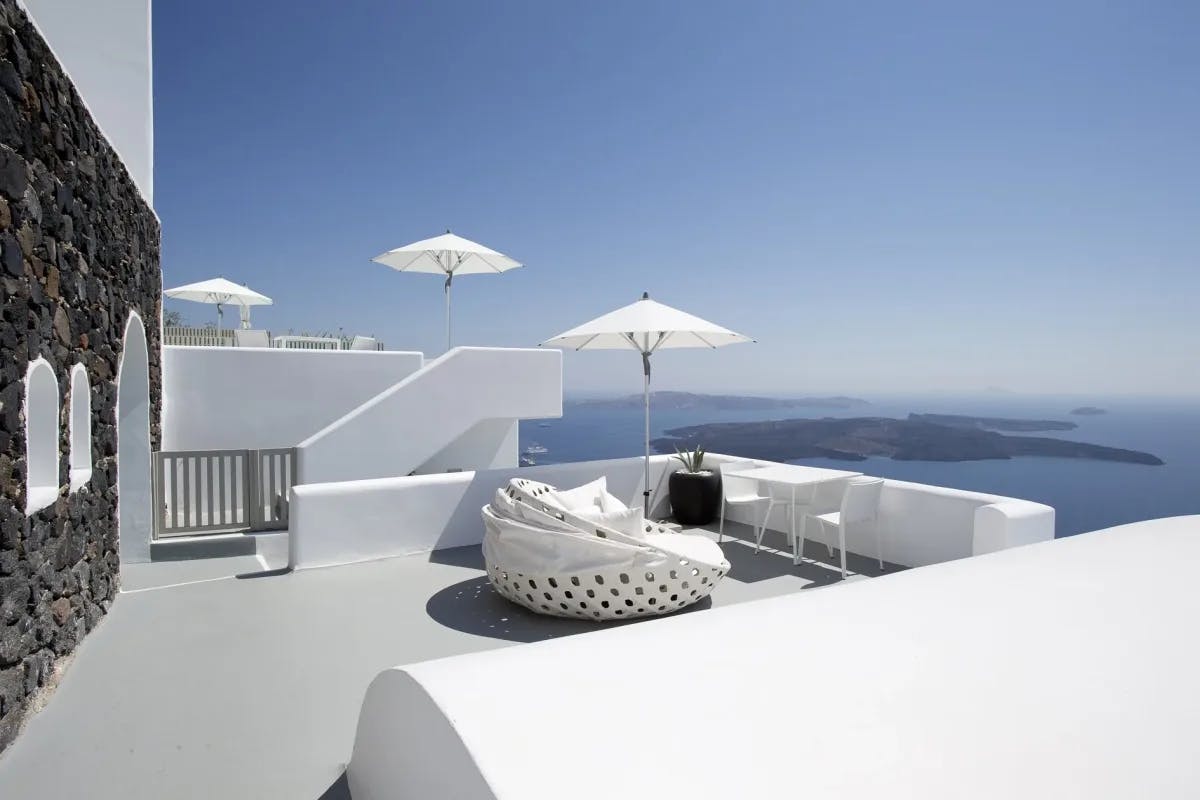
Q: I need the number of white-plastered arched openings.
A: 3